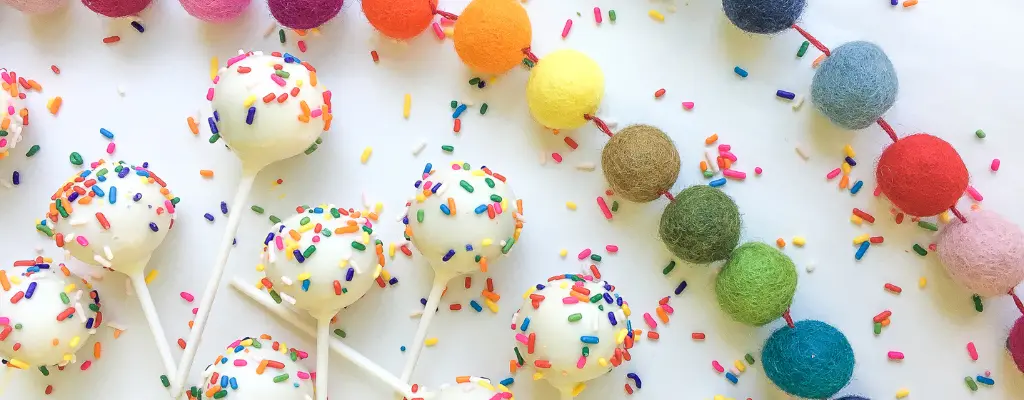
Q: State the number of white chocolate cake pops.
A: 9